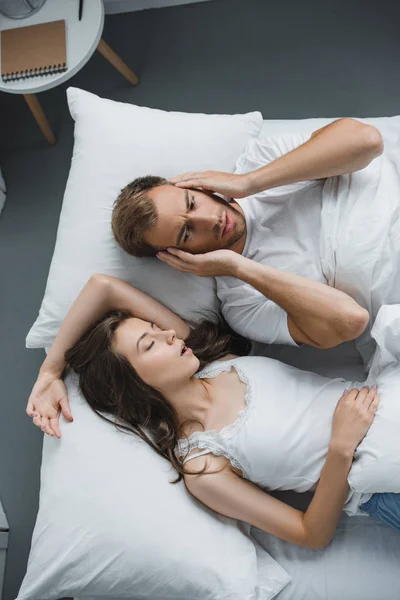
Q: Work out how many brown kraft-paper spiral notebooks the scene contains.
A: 1